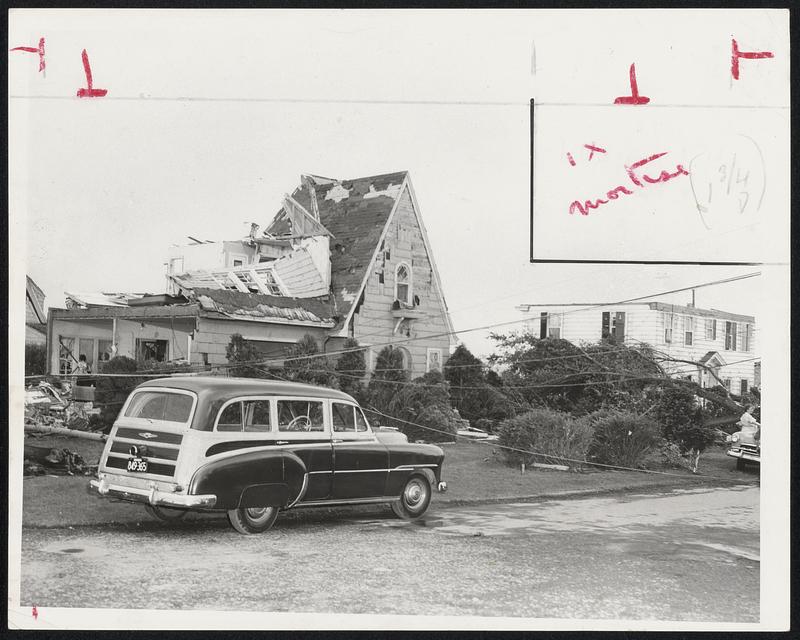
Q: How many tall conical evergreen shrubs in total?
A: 5